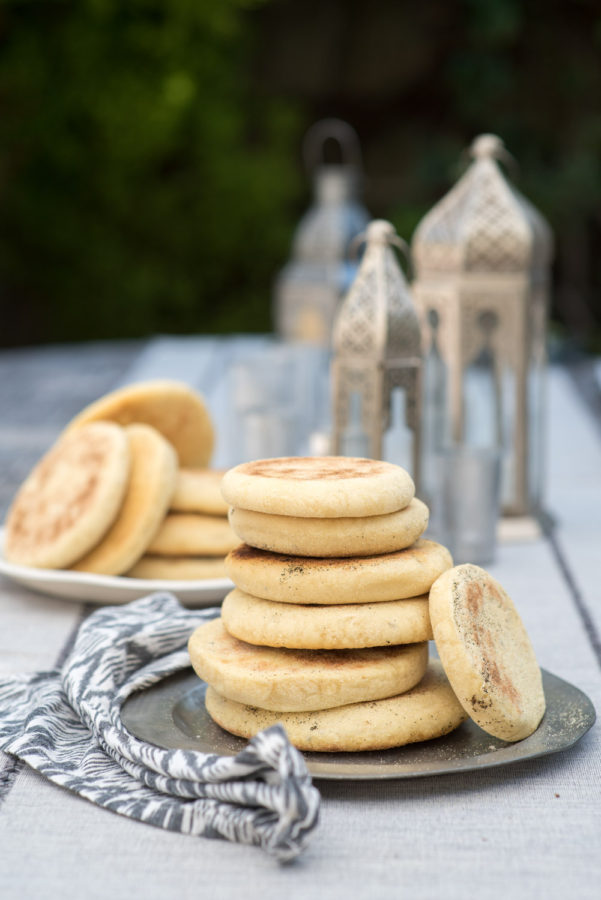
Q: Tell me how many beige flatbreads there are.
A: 13